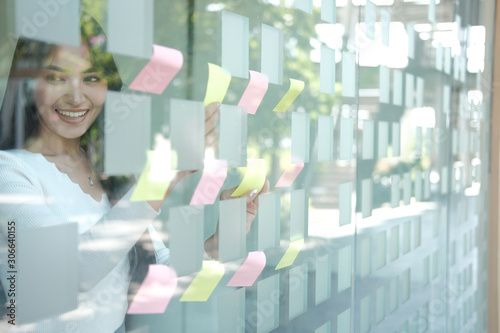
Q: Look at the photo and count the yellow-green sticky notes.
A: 6